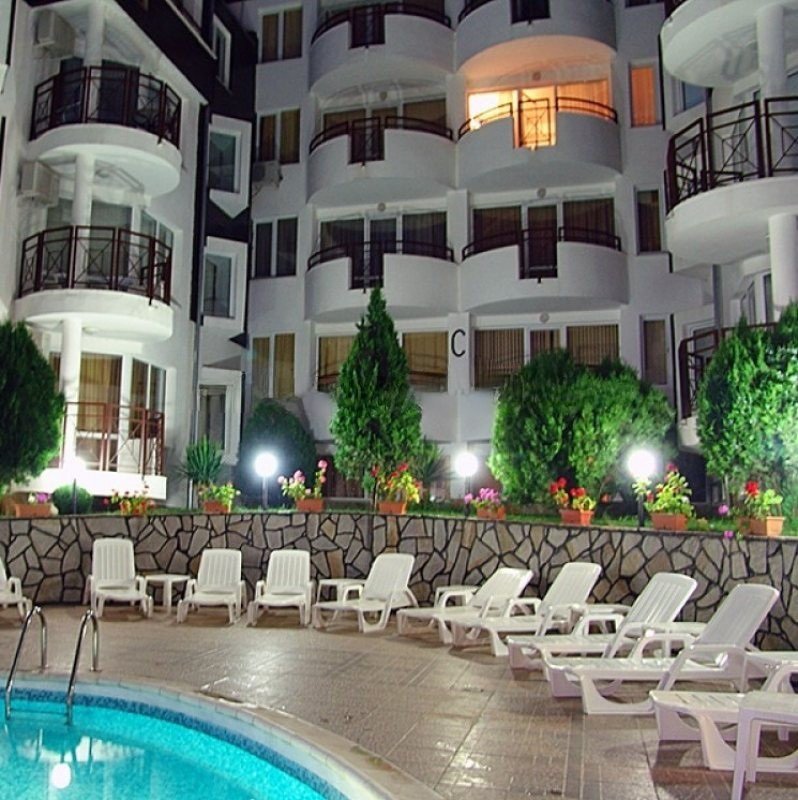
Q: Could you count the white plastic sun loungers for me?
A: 10